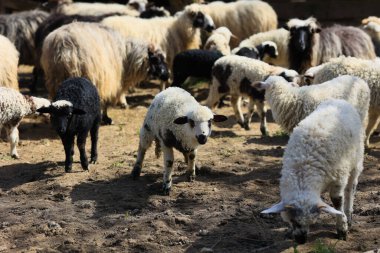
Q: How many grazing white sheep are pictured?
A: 1